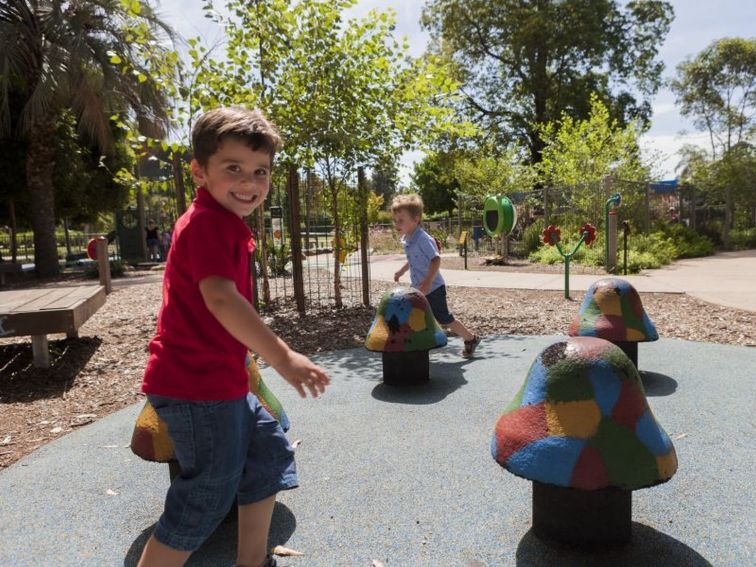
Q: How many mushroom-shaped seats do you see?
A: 4